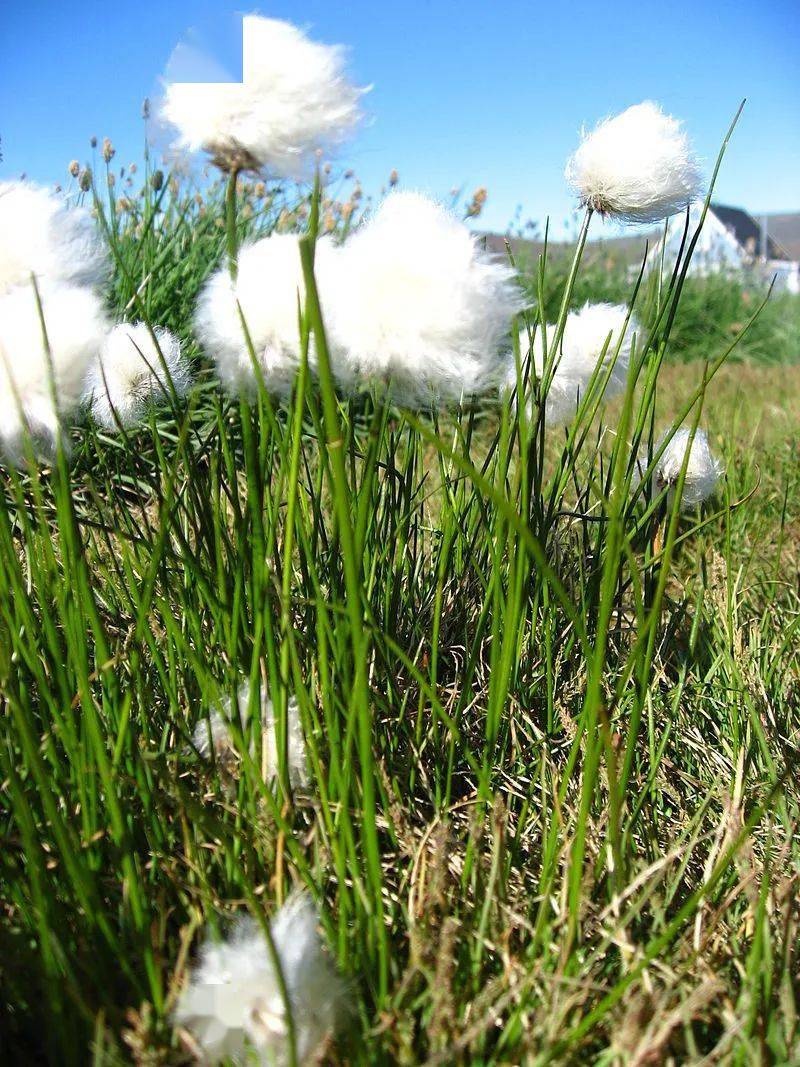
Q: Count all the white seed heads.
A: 11